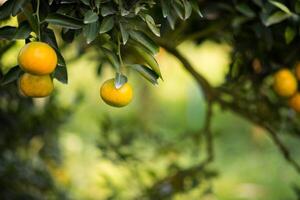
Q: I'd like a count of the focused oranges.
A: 3